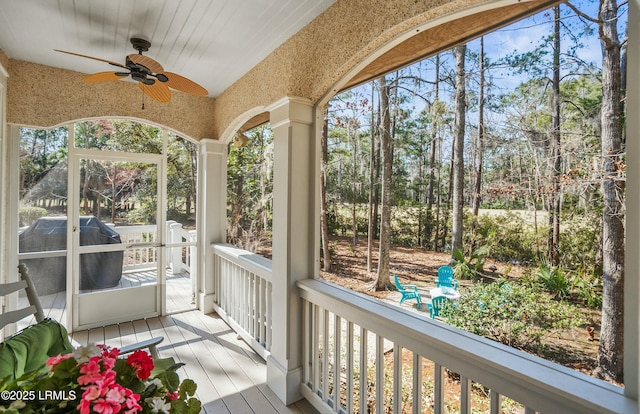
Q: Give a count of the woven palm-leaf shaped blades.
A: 5